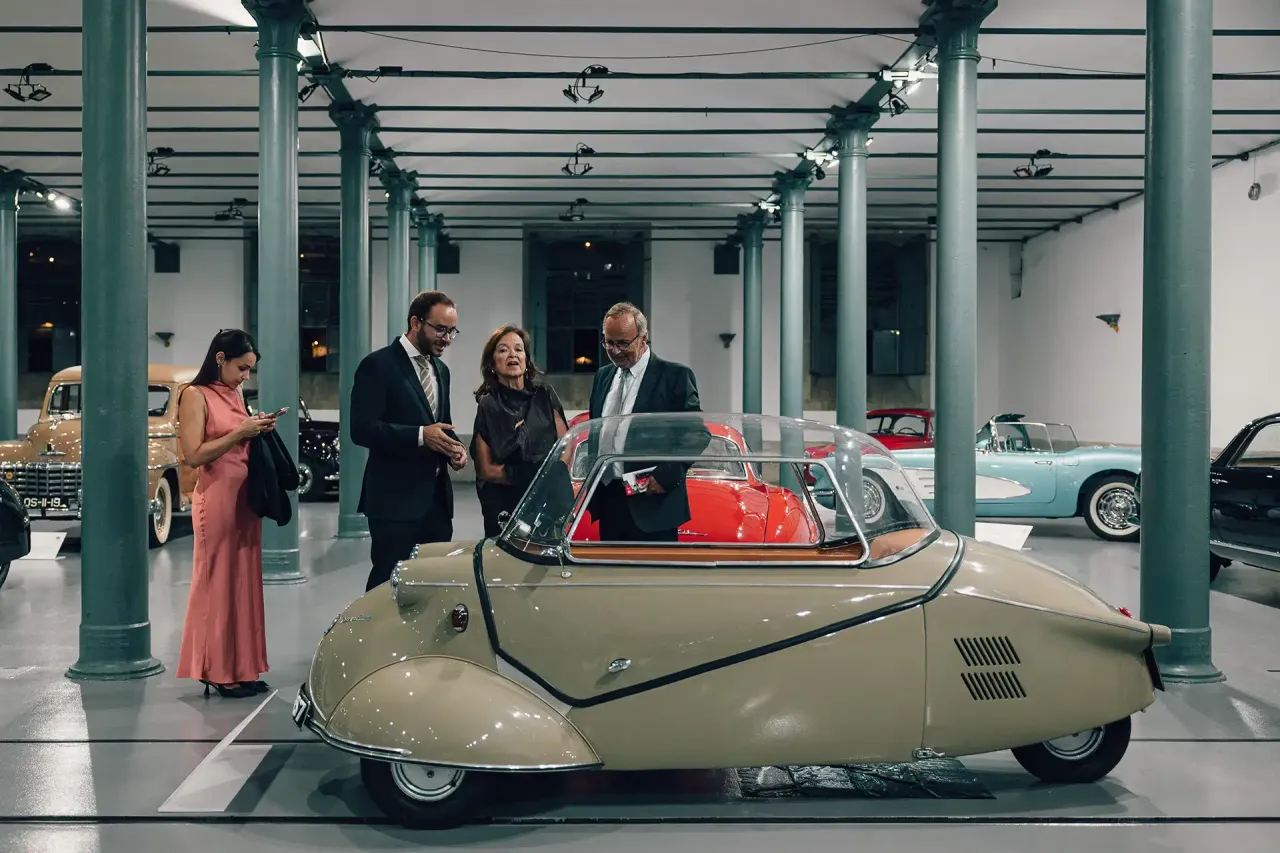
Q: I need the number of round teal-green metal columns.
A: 11